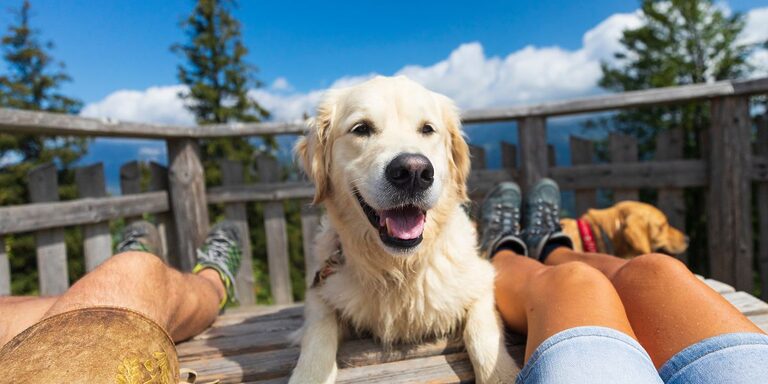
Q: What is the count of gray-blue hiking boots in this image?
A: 2